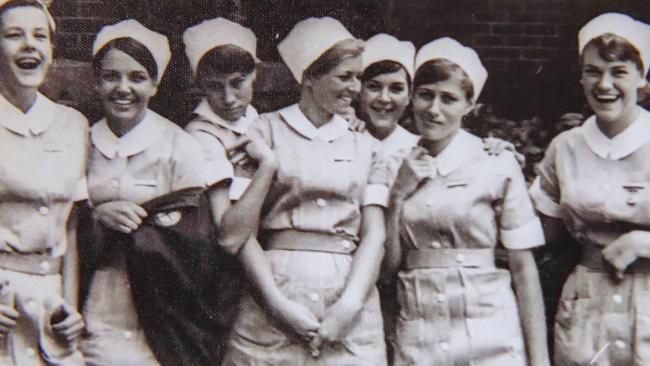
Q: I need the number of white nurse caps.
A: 7